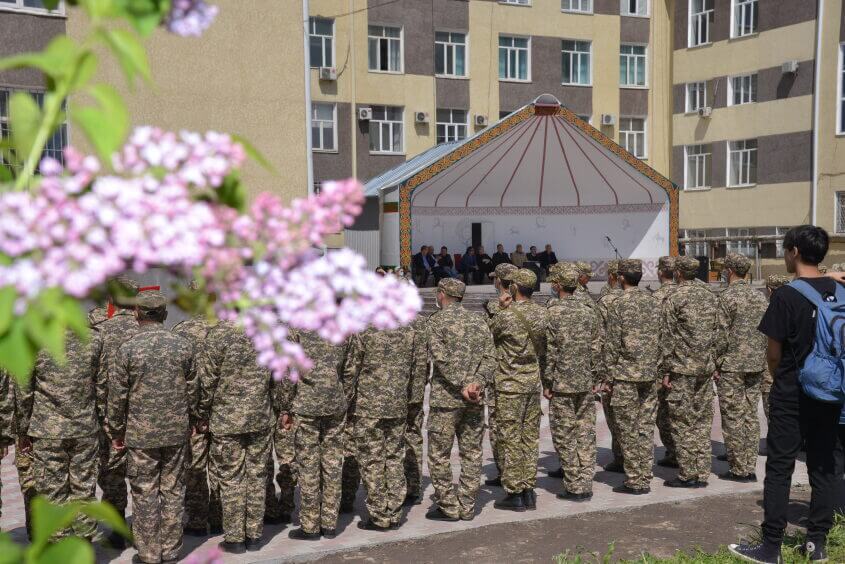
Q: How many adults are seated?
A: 9